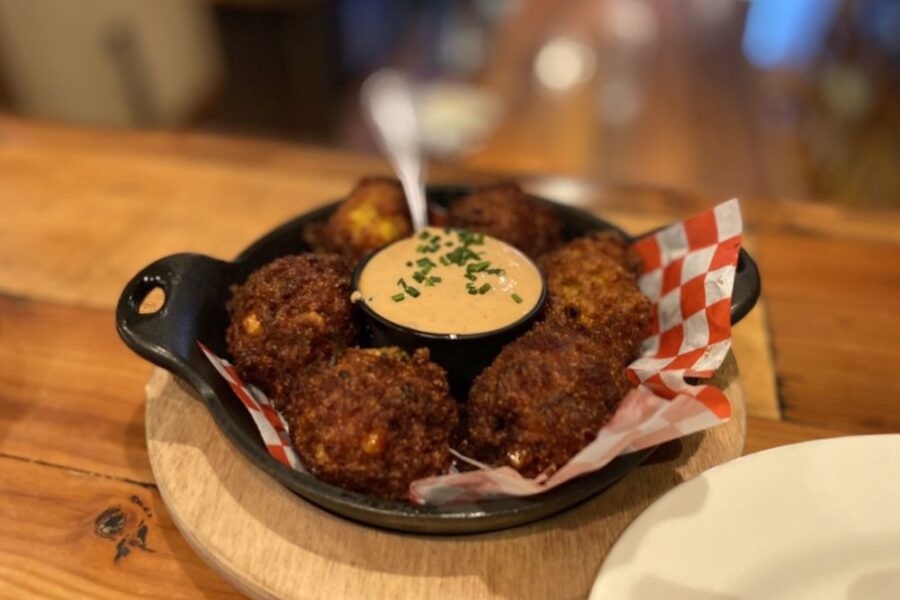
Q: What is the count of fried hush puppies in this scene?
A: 6